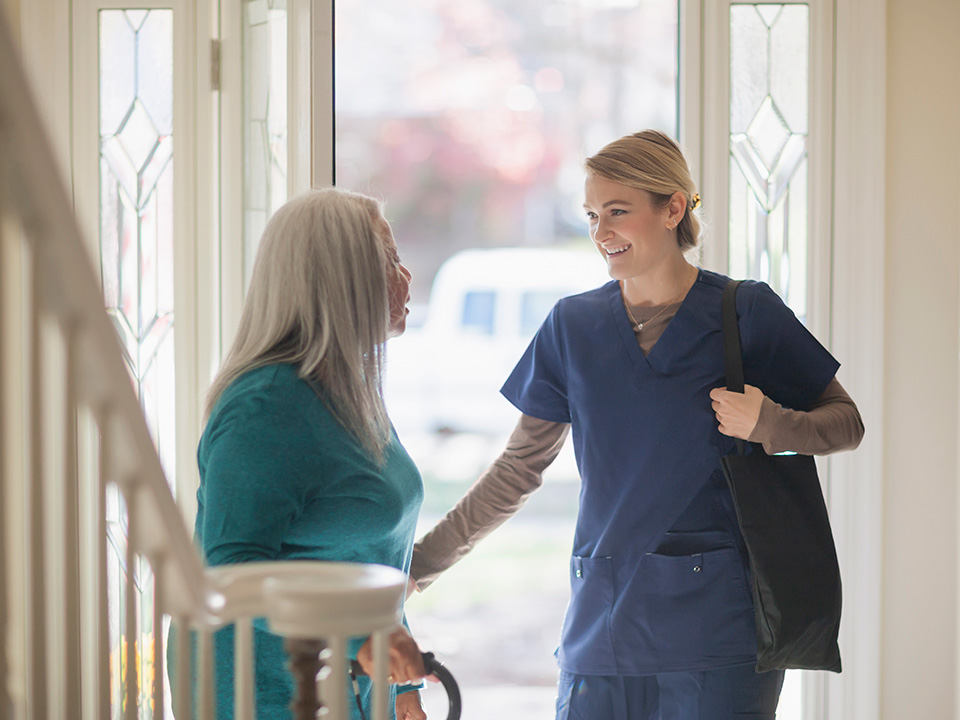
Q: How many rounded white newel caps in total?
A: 1